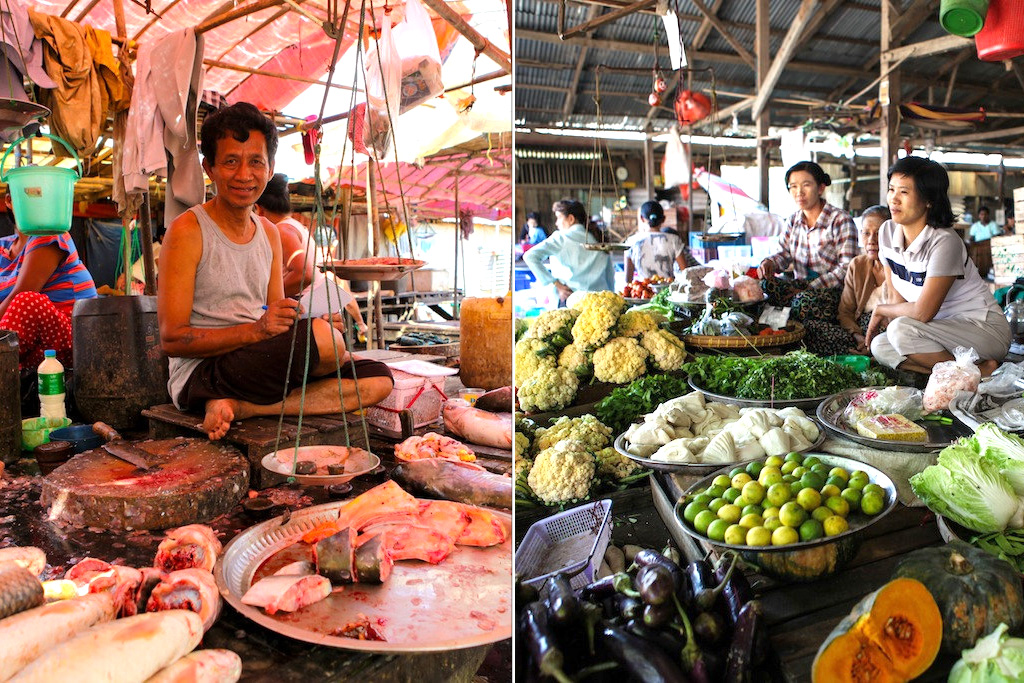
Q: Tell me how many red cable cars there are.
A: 0